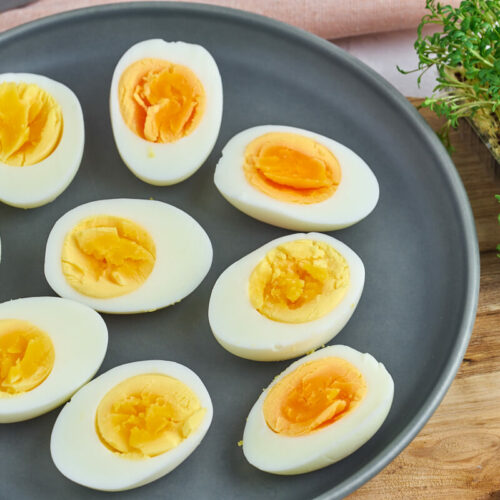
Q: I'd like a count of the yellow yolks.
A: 5